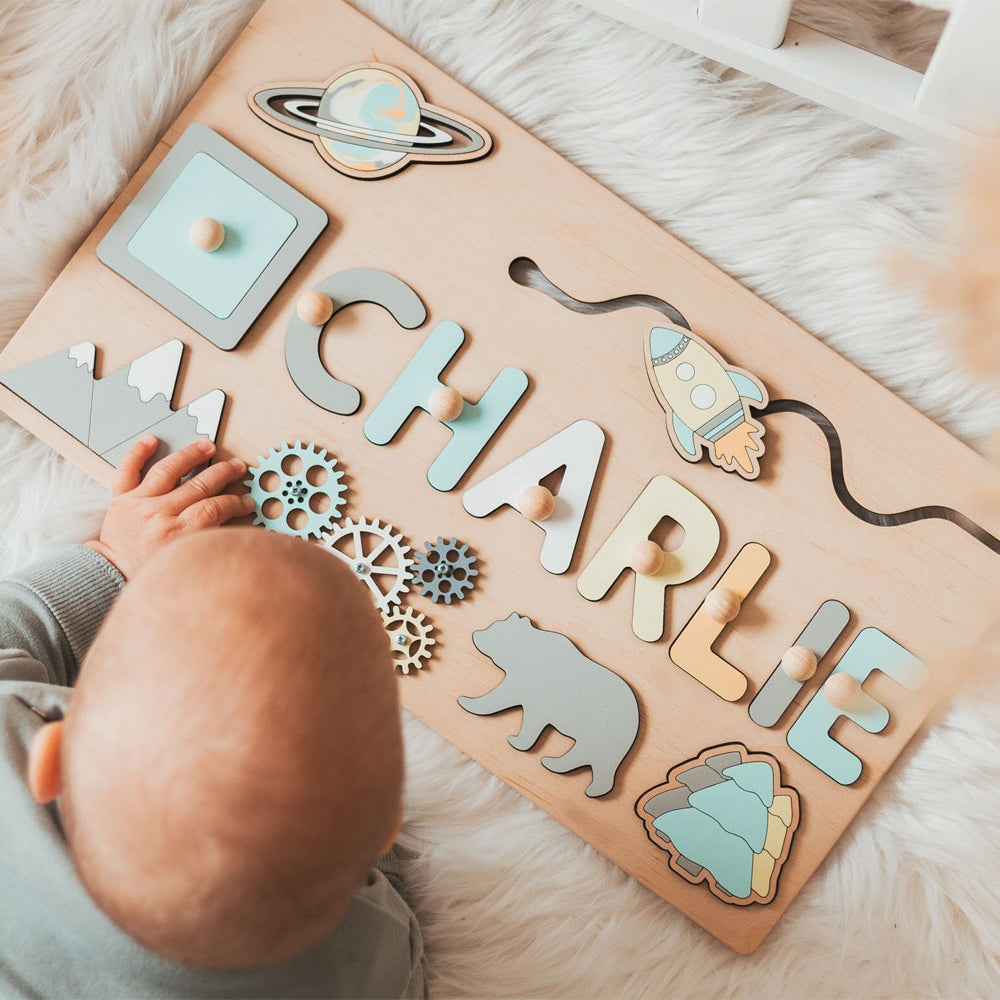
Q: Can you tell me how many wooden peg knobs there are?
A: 8